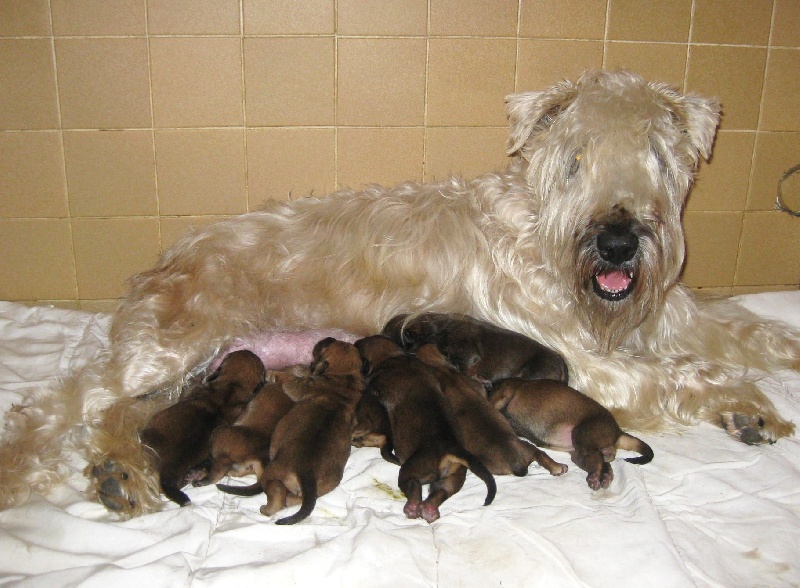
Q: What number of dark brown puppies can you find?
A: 8